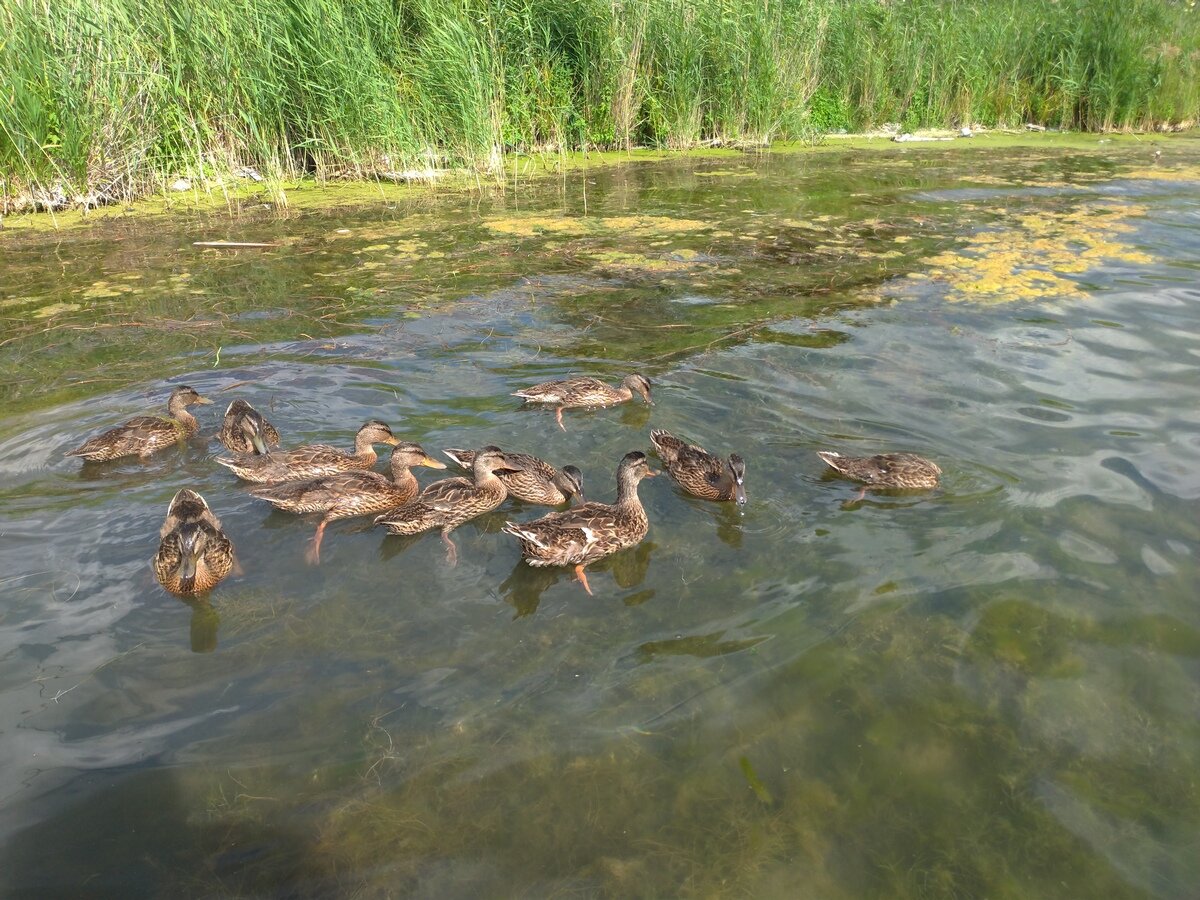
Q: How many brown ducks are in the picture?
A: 11